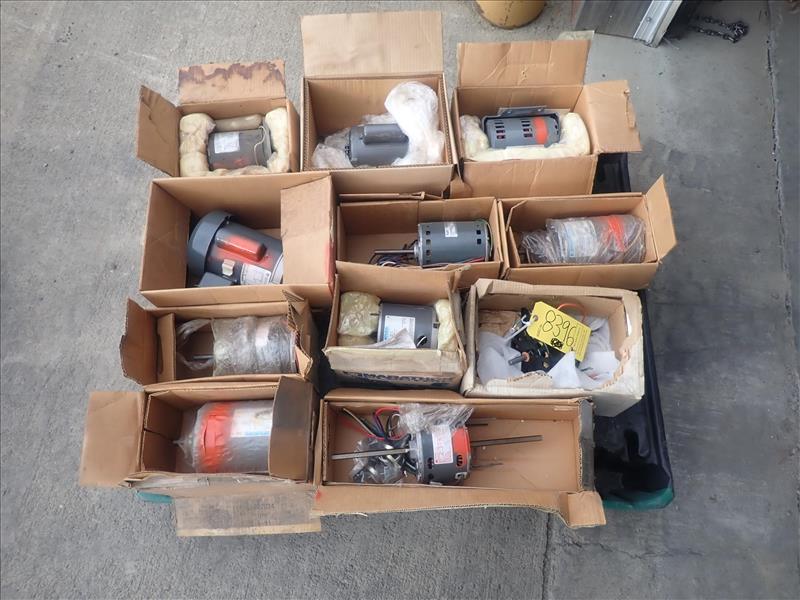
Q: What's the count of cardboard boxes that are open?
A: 11